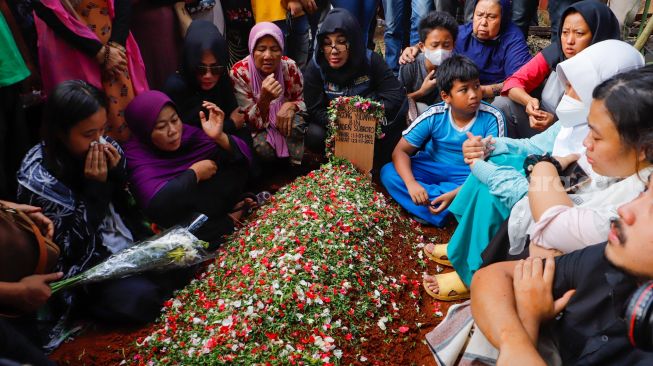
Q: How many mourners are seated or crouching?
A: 12